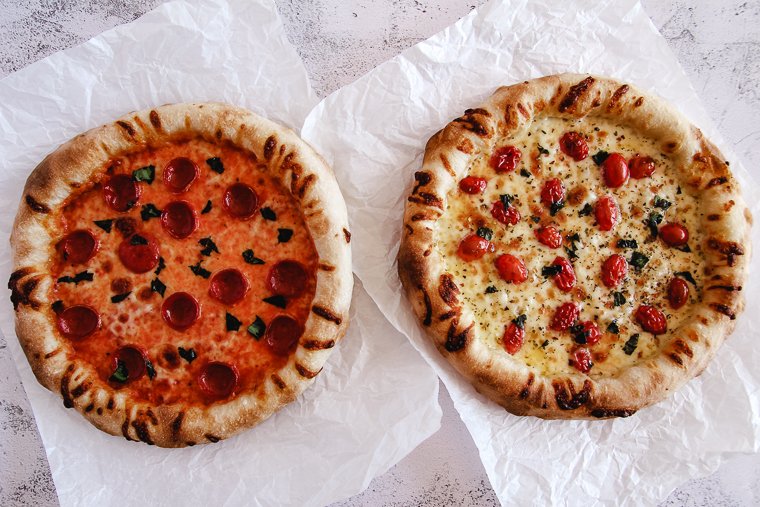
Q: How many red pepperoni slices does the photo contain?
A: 13